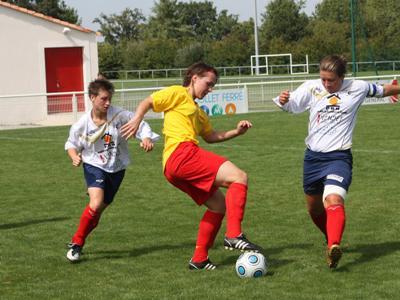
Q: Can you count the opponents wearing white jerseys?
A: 2